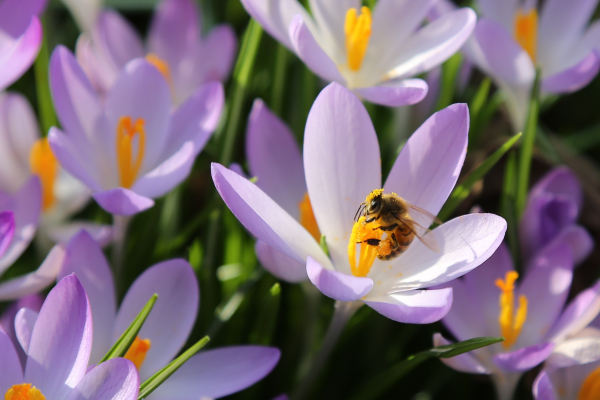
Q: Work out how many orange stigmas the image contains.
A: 11